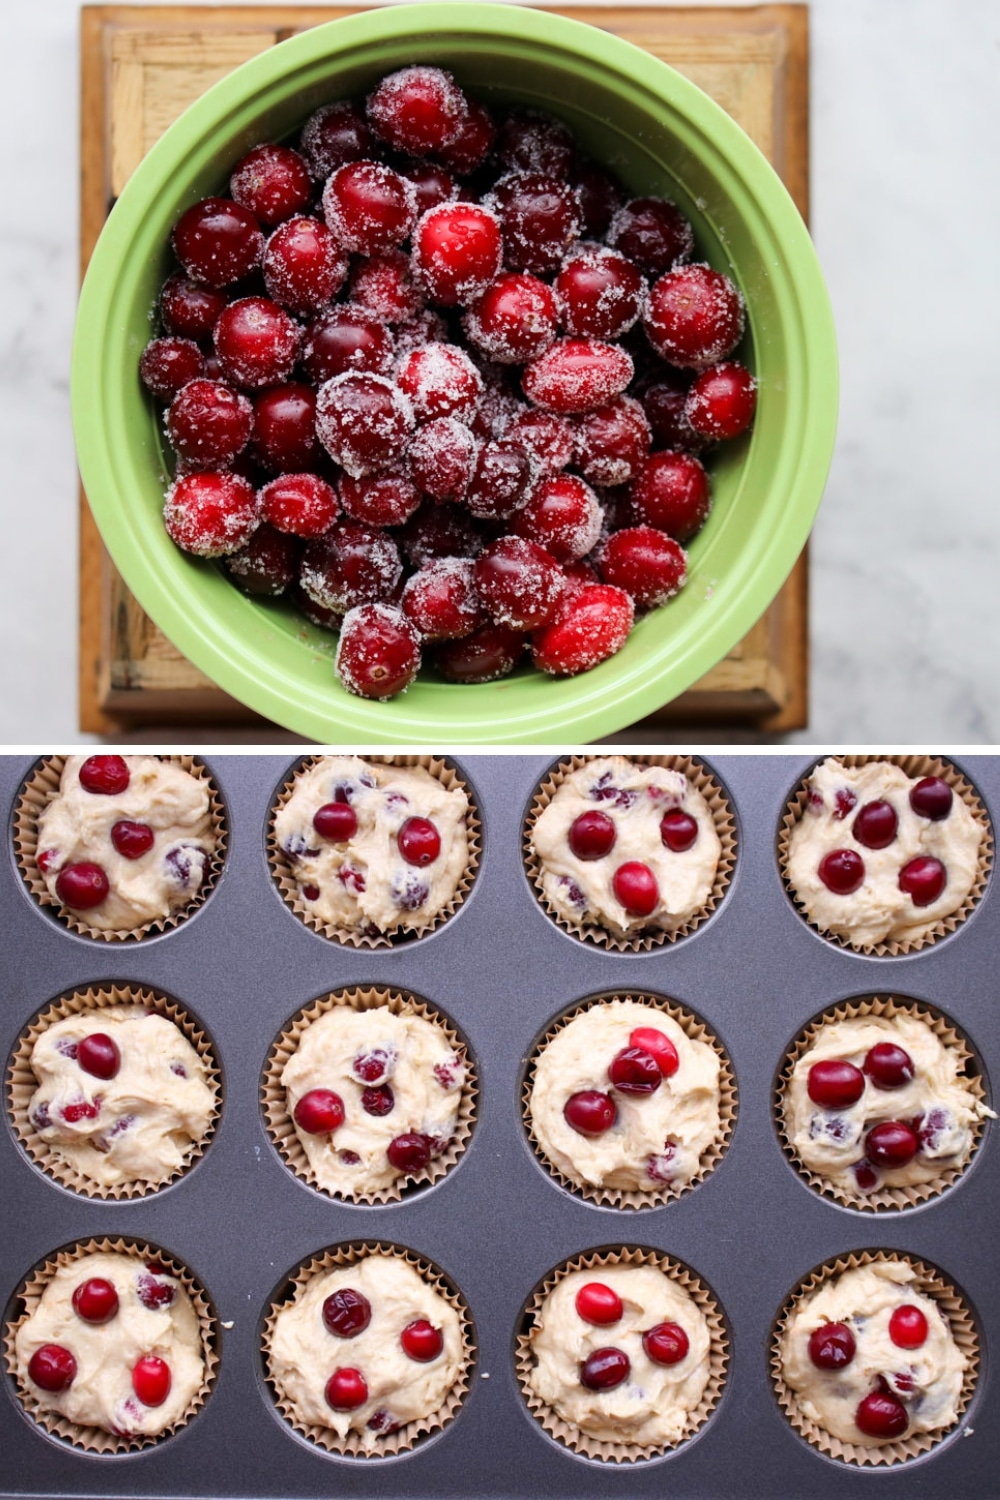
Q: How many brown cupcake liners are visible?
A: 12